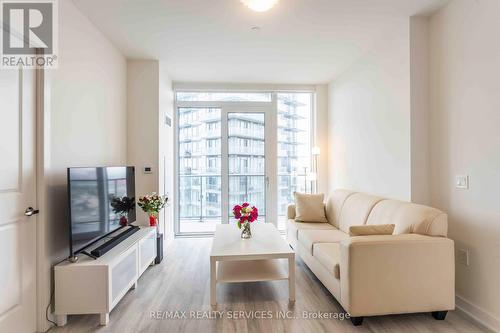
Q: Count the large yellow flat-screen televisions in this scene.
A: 0